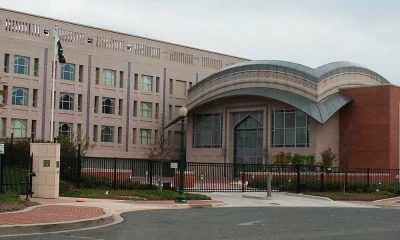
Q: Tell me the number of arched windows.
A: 12